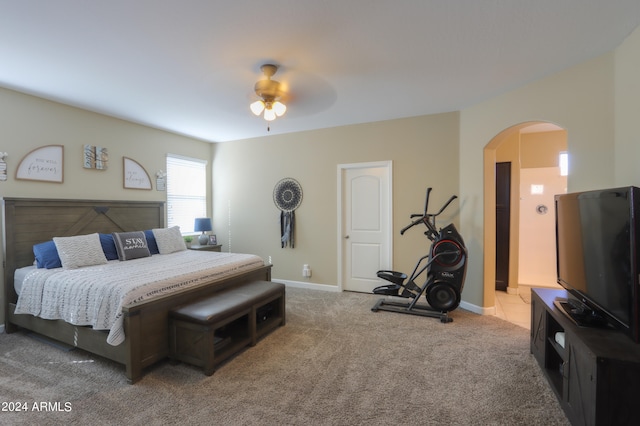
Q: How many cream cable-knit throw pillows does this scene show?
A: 2